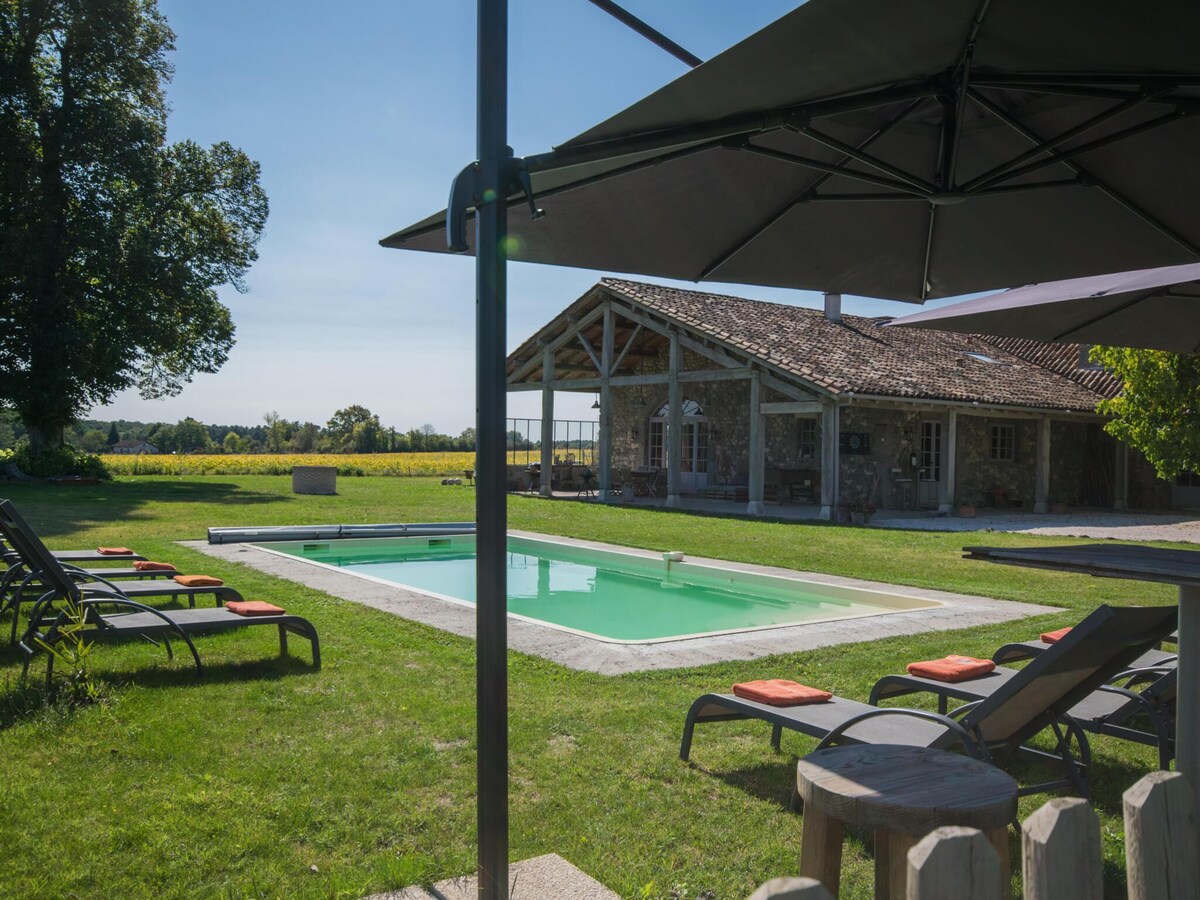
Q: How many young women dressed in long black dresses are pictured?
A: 0